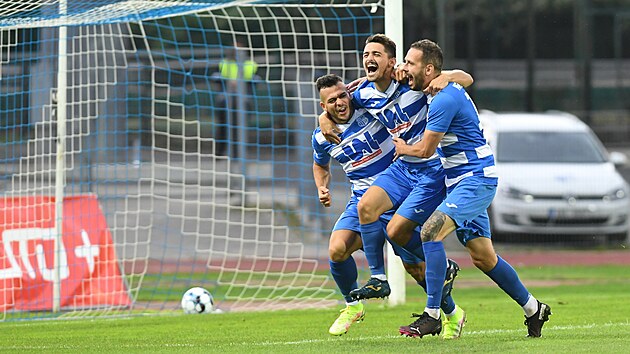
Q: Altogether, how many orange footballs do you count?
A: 0